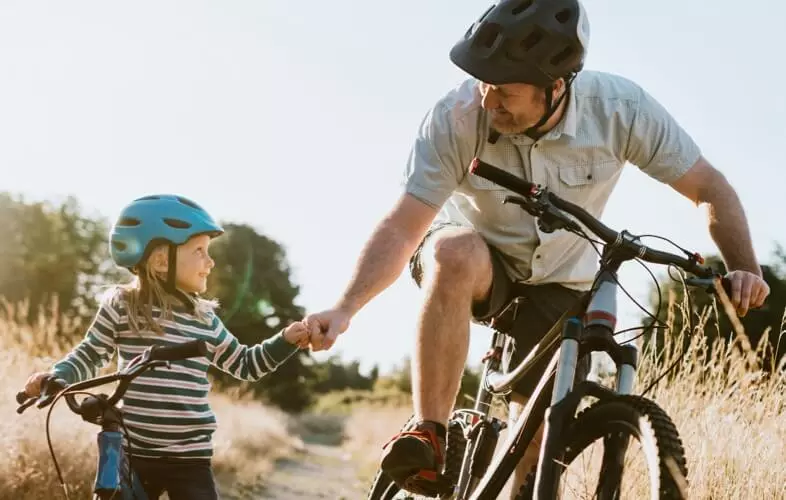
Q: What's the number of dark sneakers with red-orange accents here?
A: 1